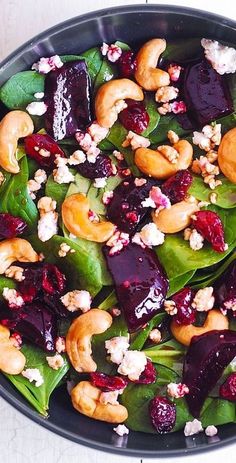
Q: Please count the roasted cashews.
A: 12